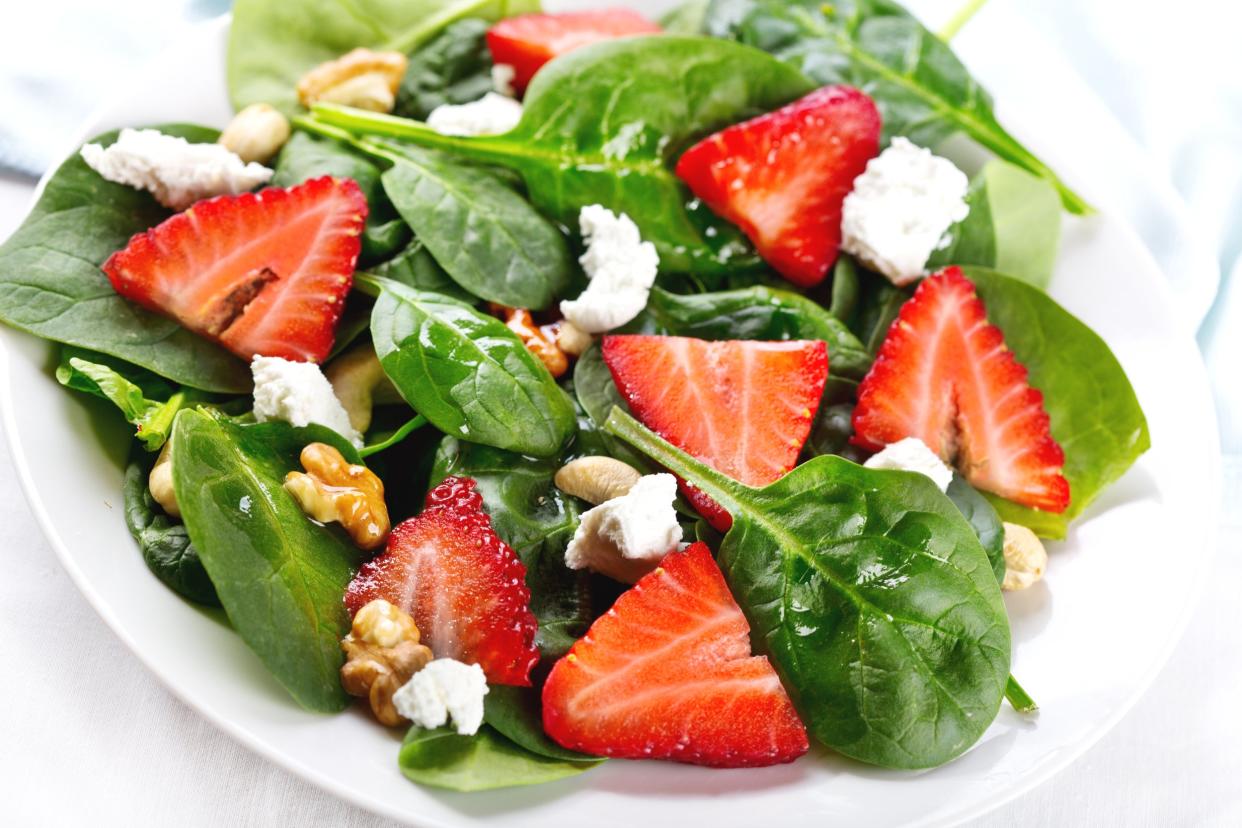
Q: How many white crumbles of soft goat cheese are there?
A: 8